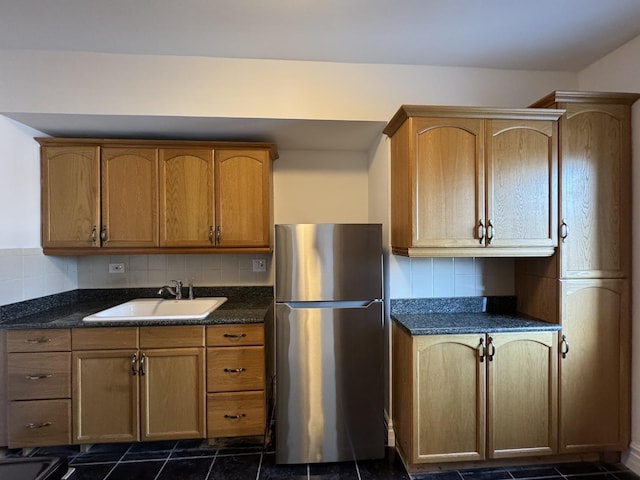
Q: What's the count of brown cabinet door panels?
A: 12